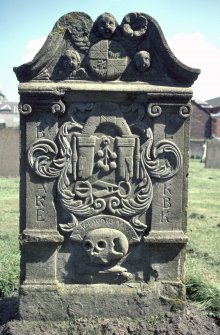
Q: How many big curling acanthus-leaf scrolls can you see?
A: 2